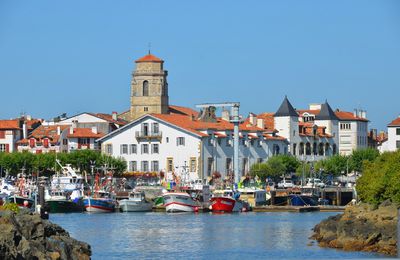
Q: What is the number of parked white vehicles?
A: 2